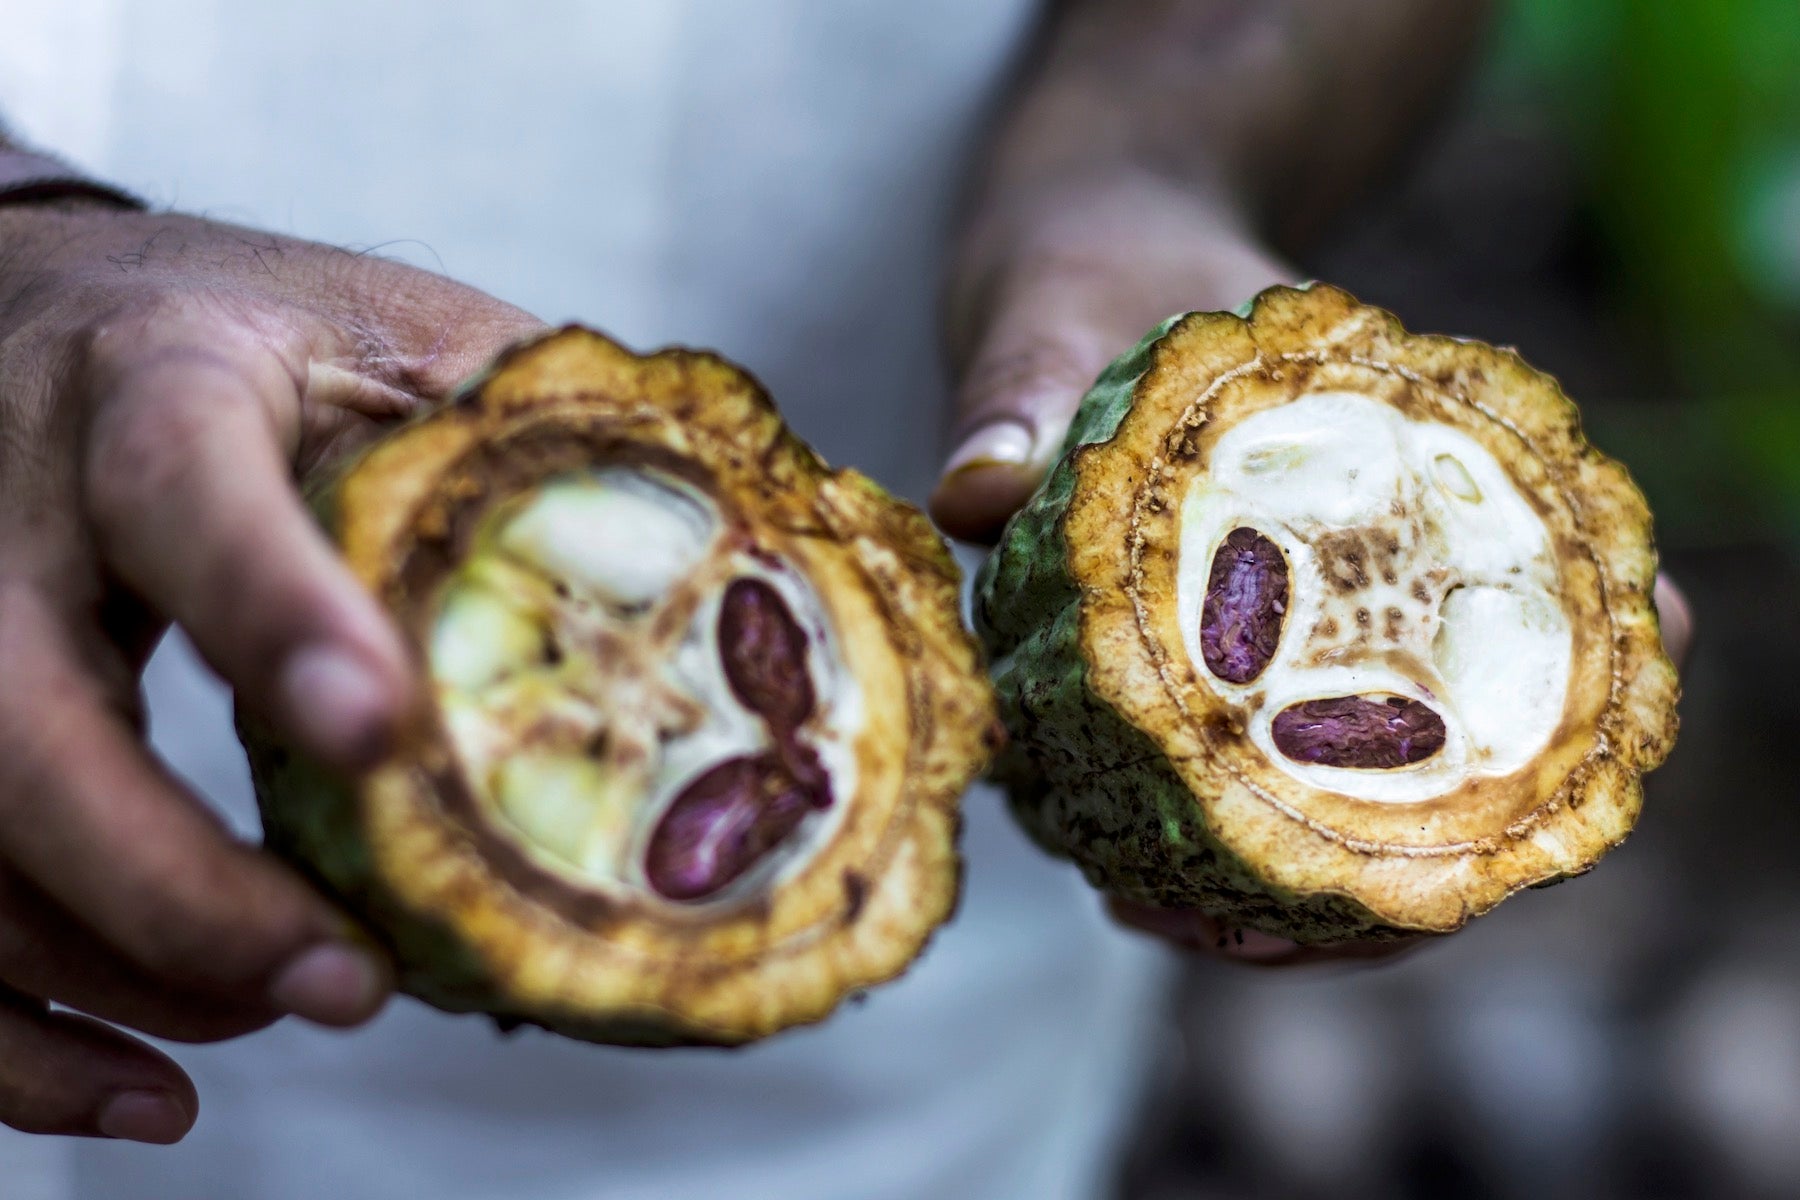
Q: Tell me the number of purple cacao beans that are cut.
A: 4